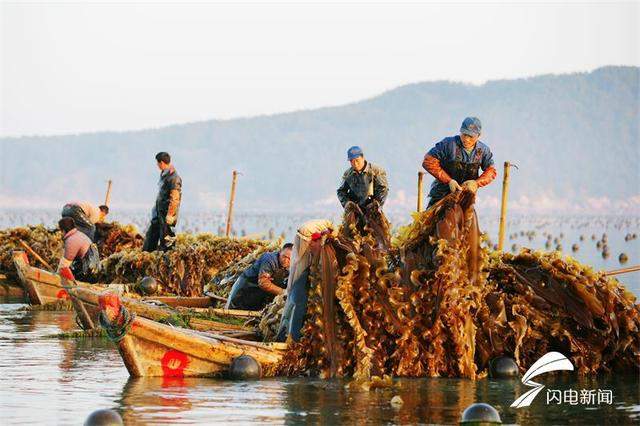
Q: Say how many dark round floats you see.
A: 5